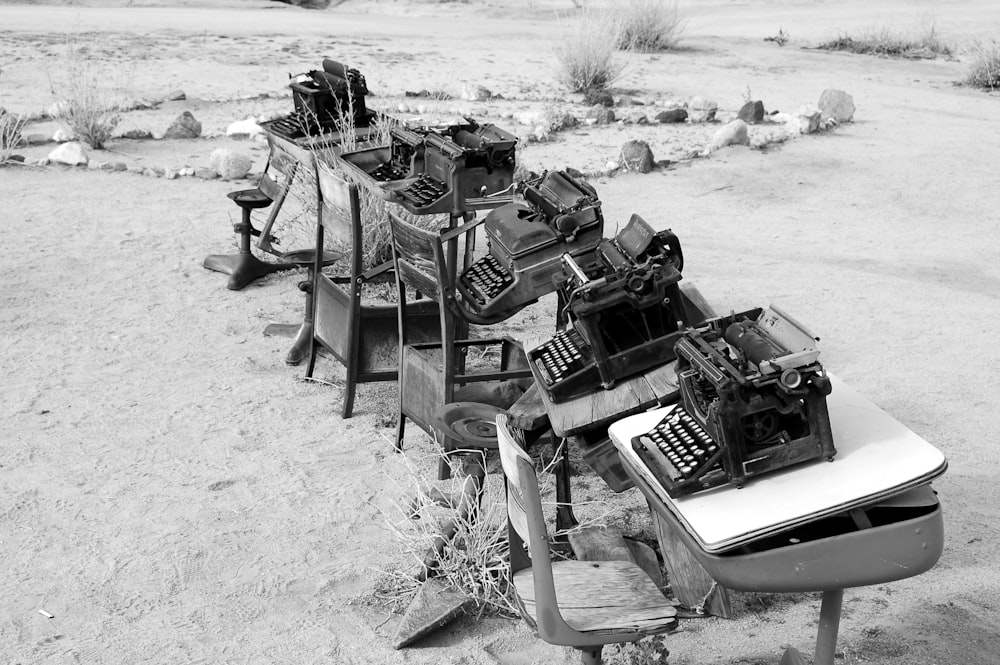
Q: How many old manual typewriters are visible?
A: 5